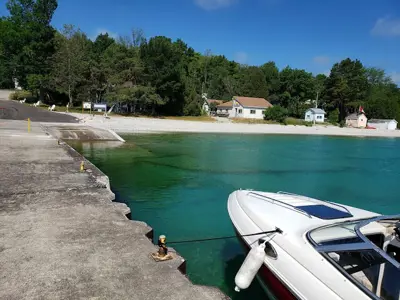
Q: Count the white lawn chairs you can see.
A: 3